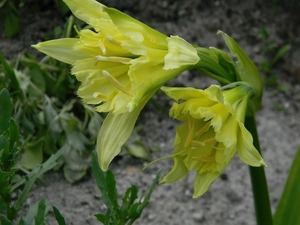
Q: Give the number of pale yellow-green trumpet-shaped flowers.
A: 2